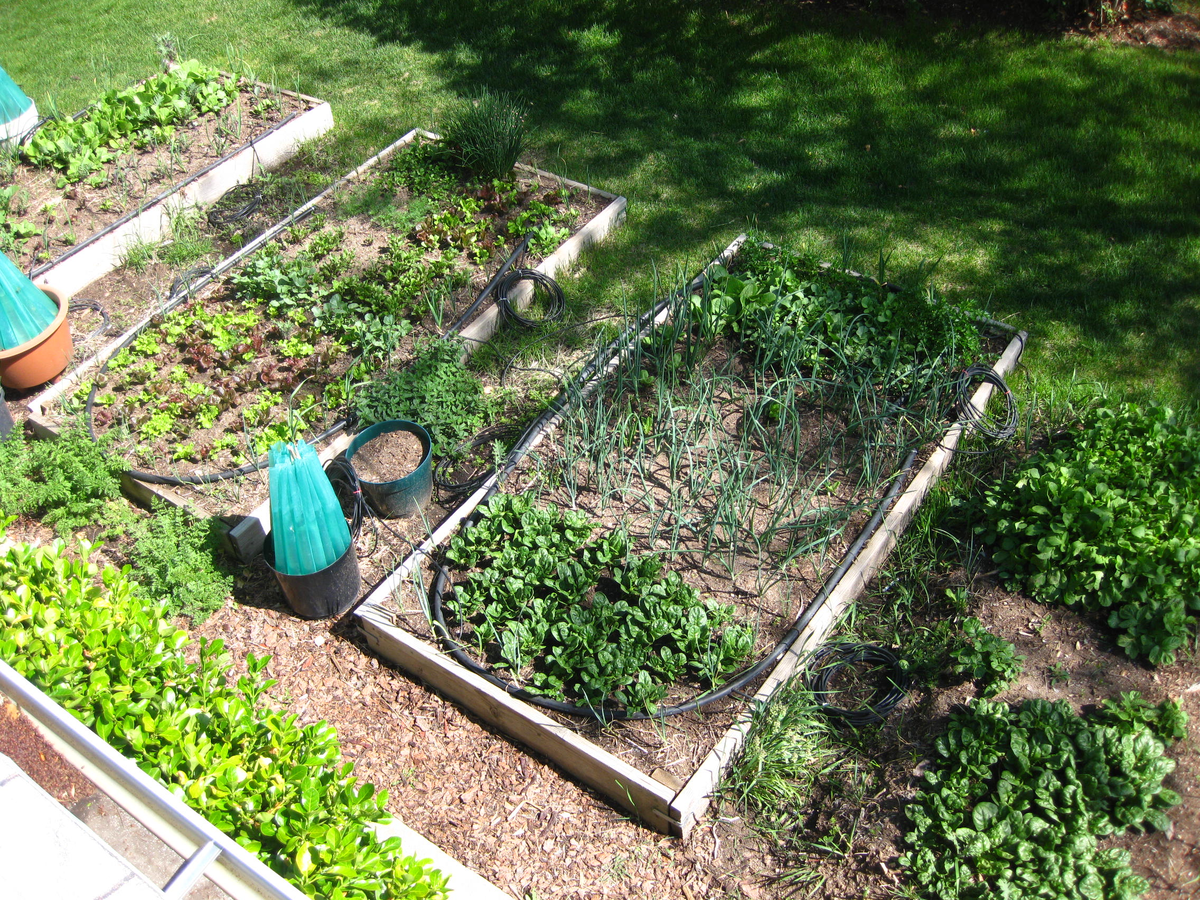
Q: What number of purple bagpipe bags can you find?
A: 0